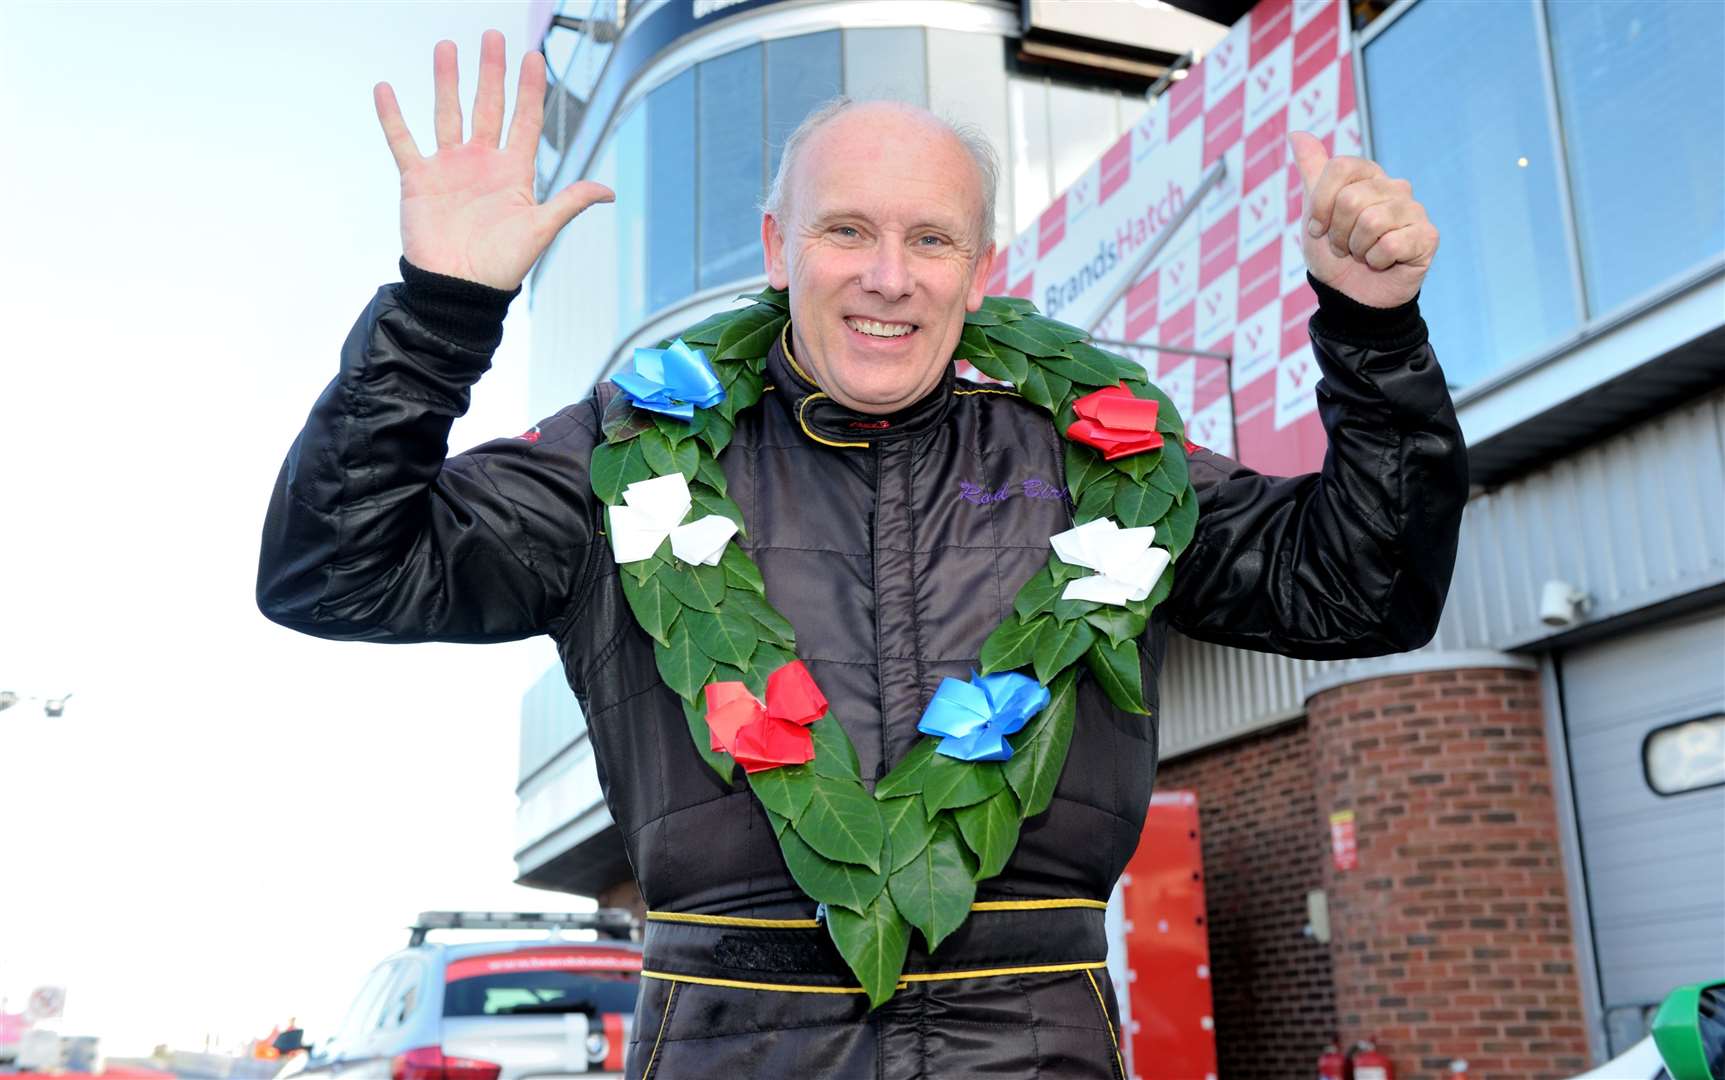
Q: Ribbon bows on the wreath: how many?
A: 6